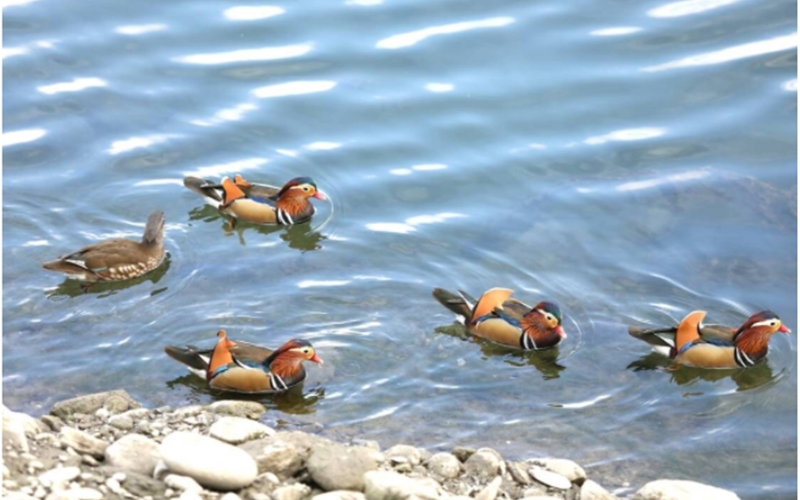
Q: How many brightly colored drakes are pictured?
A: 4